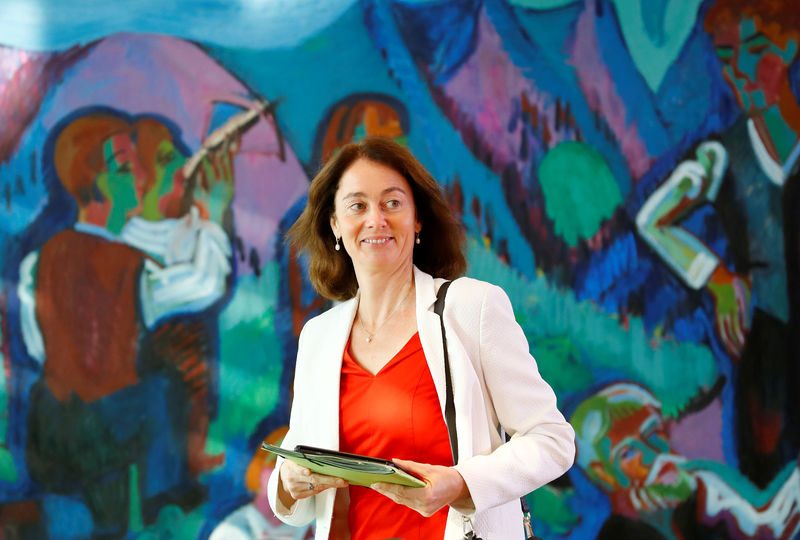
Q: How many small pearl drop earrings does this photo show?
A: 2